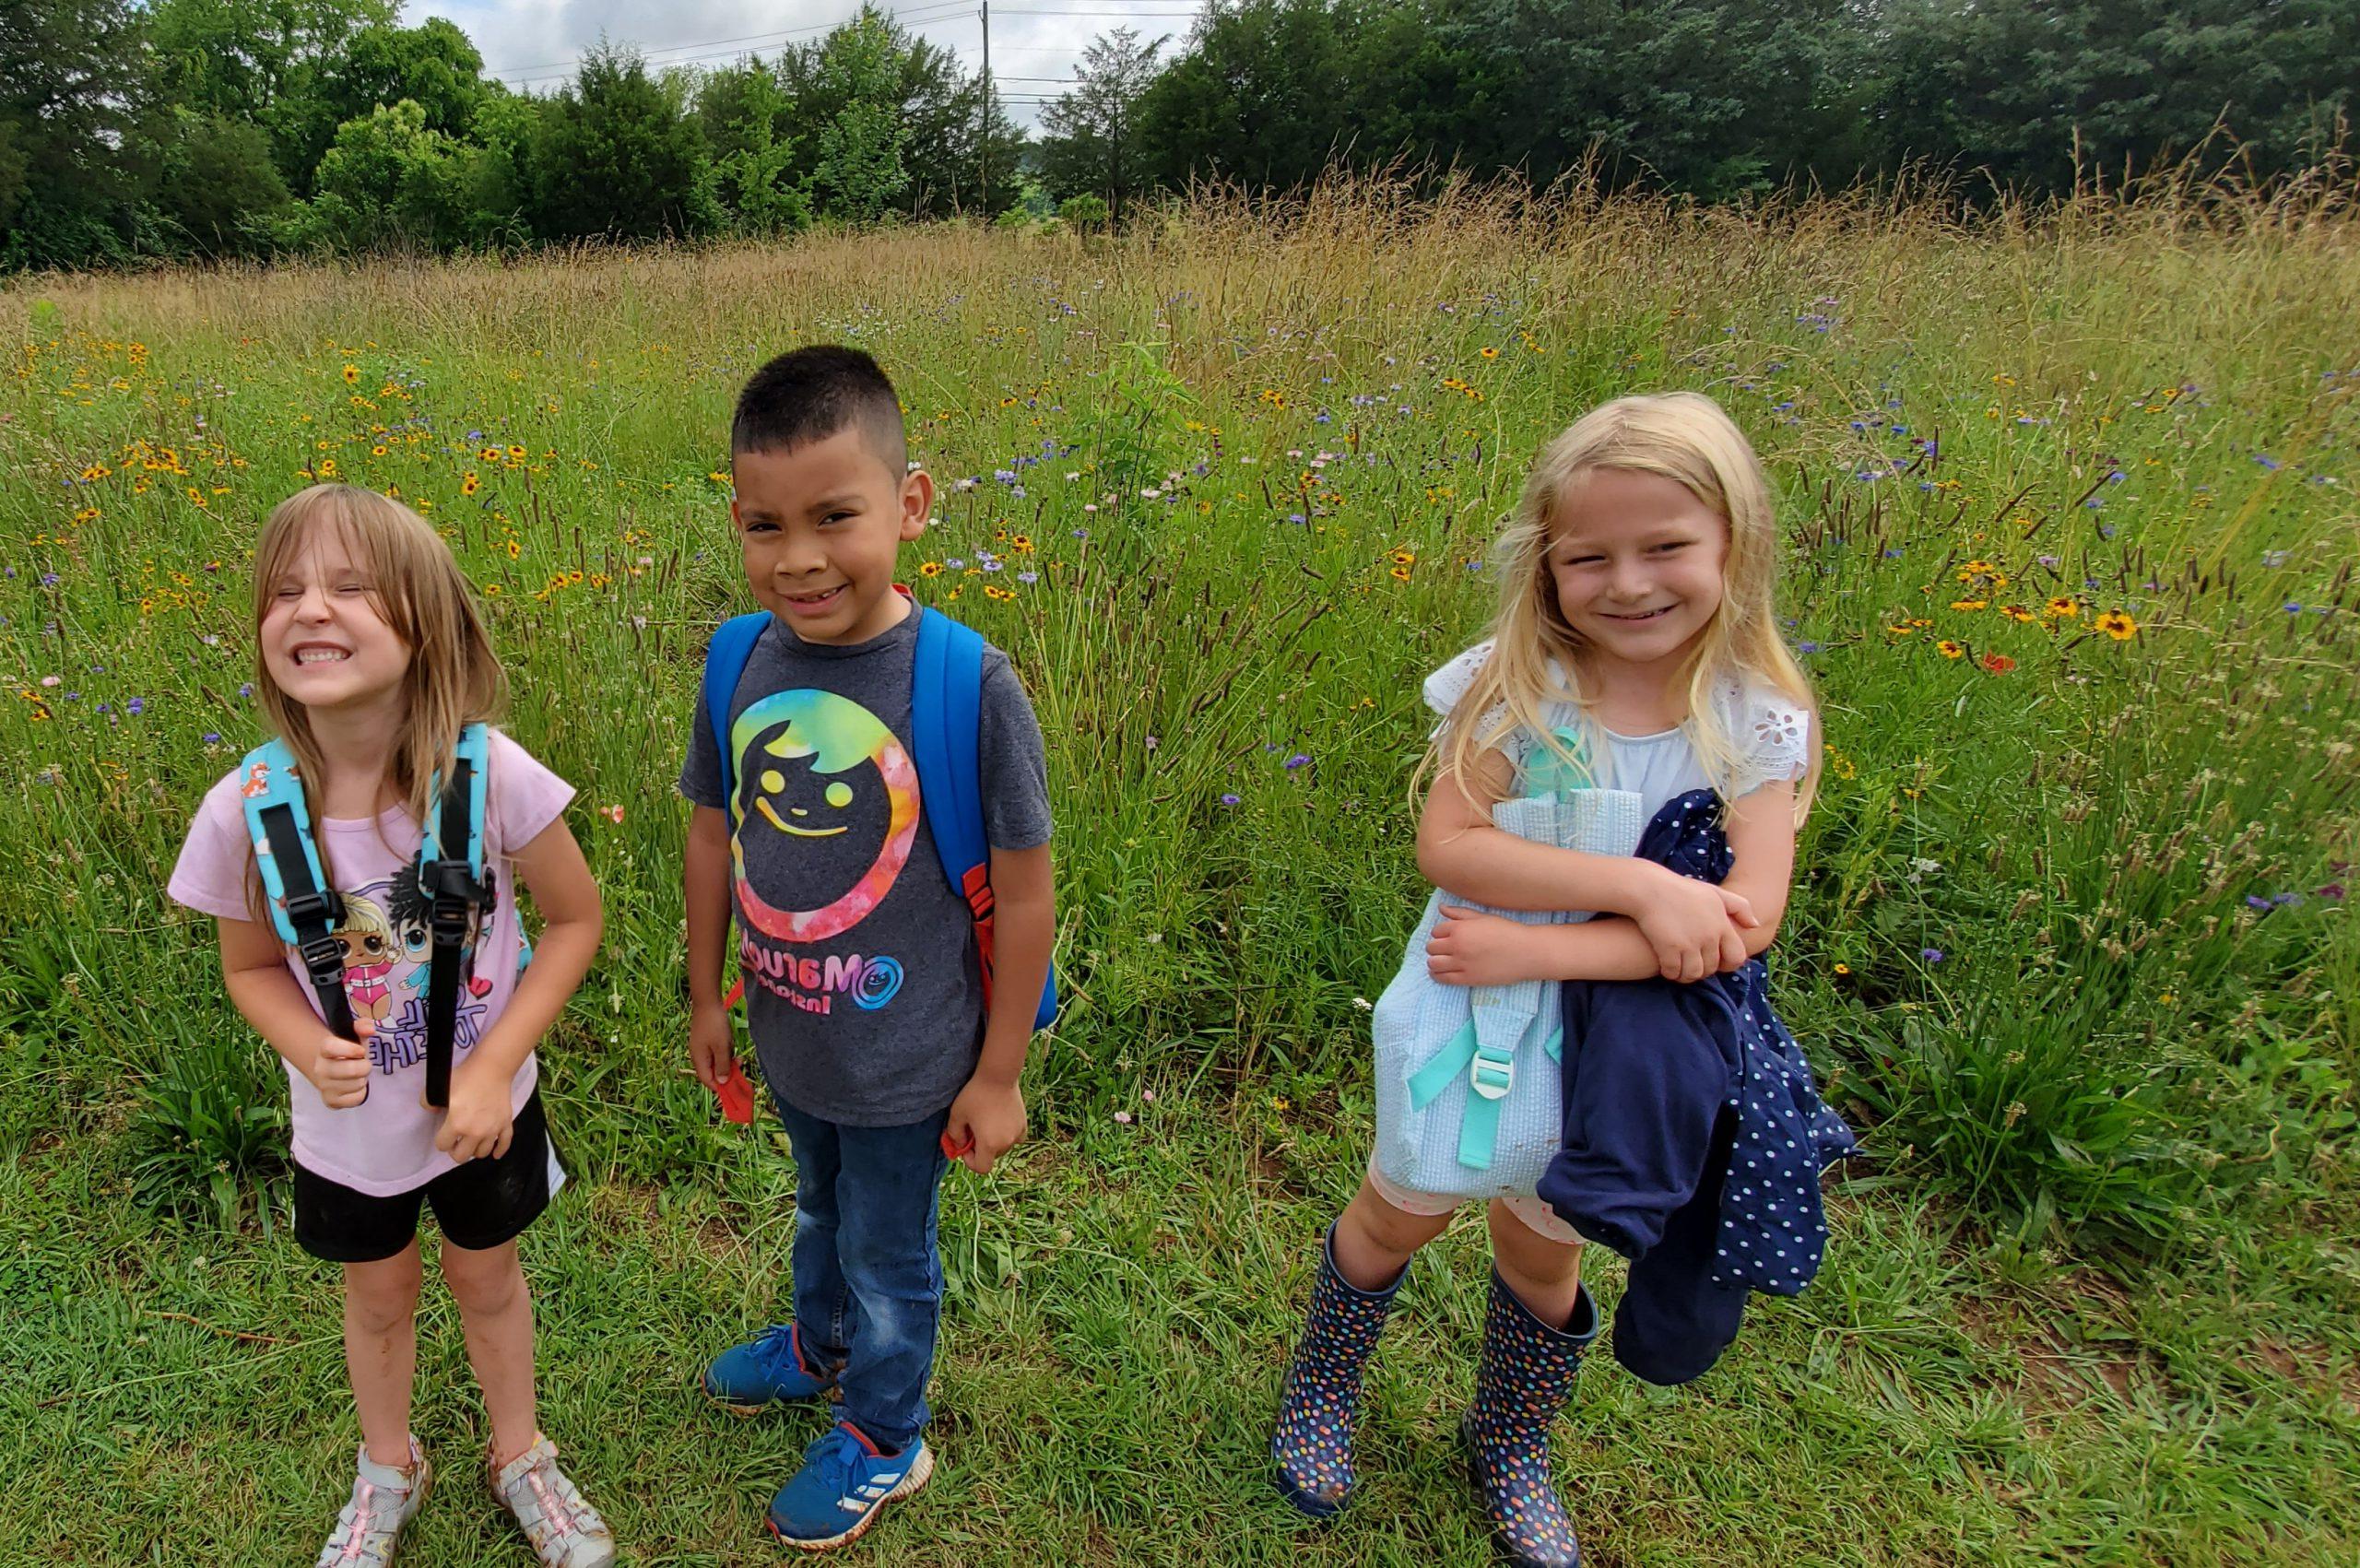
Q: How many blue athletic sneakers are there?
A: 2